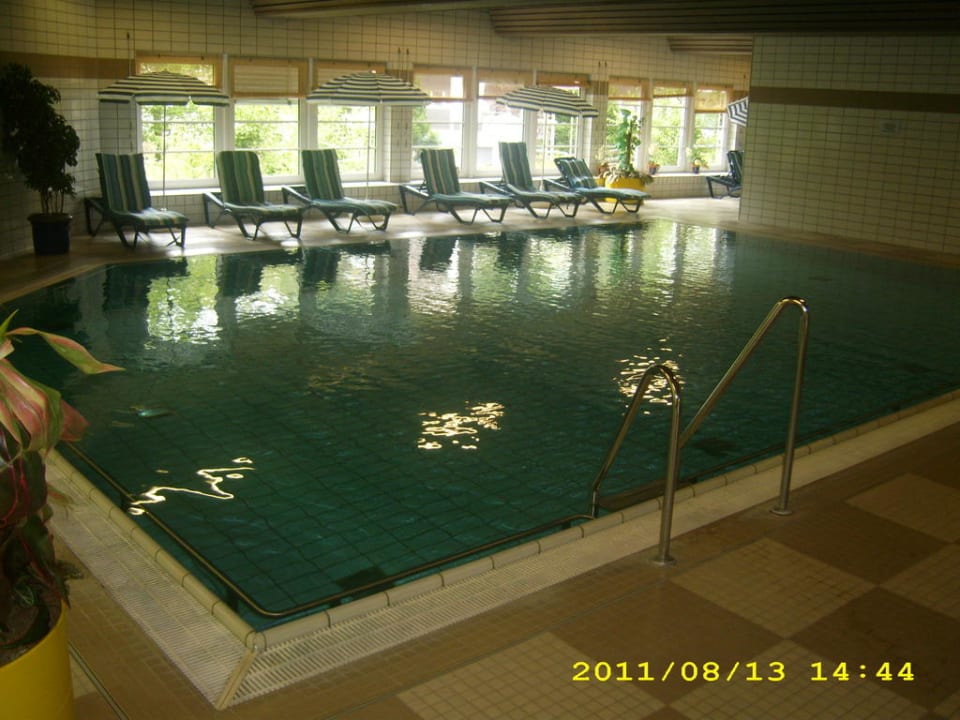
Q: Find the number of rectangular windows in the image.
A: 9